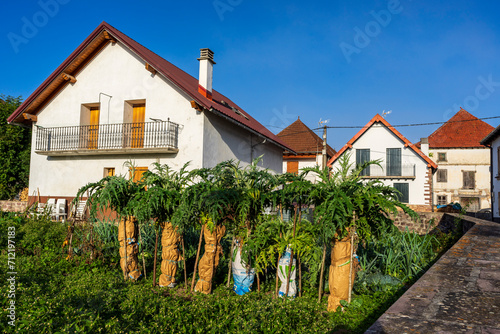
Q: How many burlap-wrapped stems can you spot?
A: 4